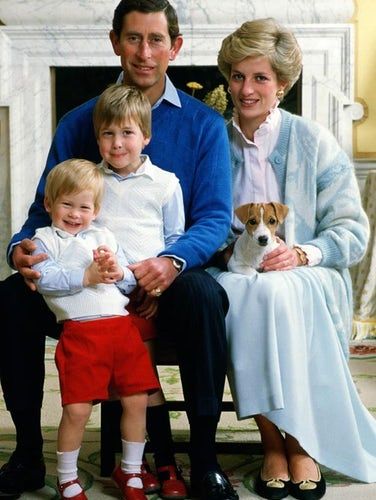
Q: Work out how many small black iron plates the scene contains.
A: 0